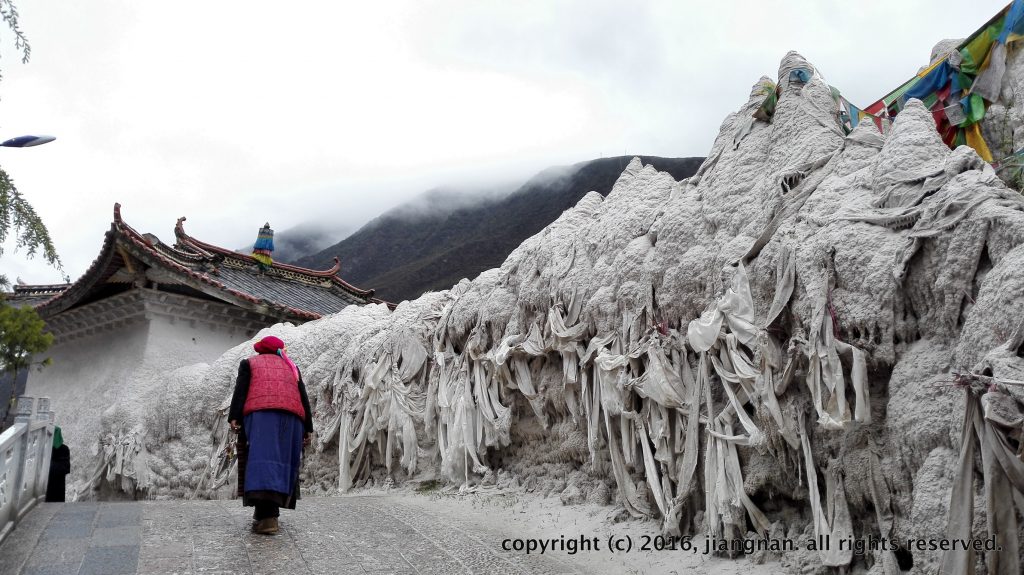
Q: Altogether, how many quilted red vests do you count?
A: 1